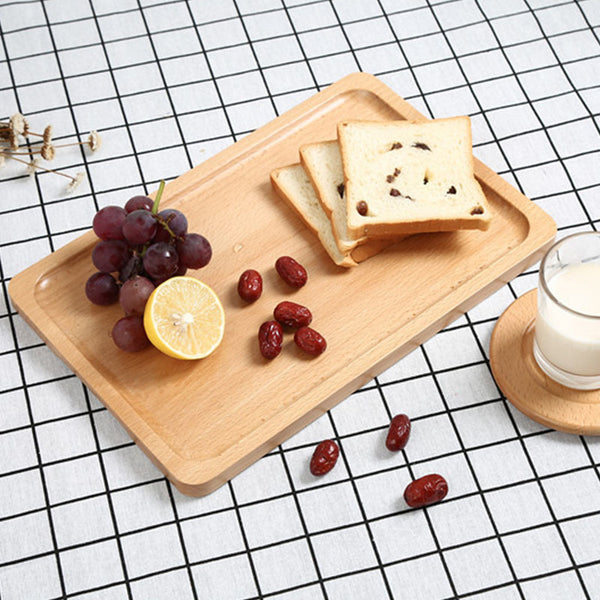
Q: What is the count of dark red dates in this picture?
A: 8